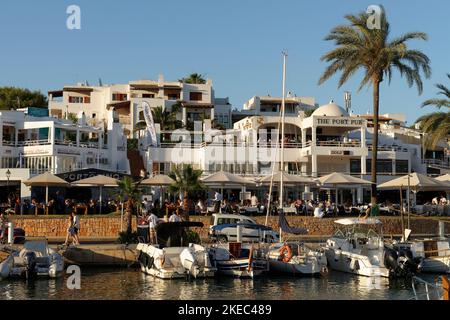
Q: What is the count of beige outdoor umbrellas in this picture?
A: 8